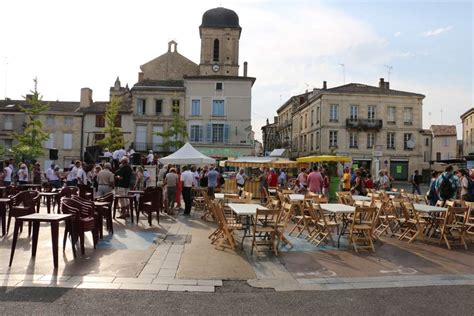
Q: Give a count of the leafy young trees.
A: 3